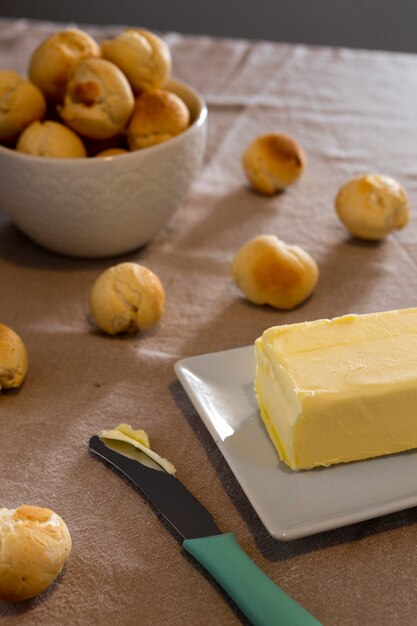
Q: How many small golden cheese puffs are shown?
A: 13